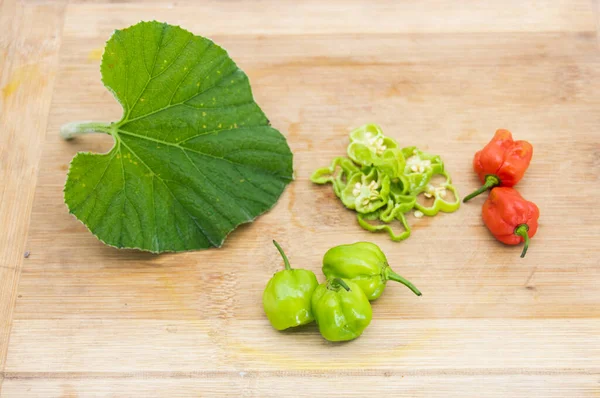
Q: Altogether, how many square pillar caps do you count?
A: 0